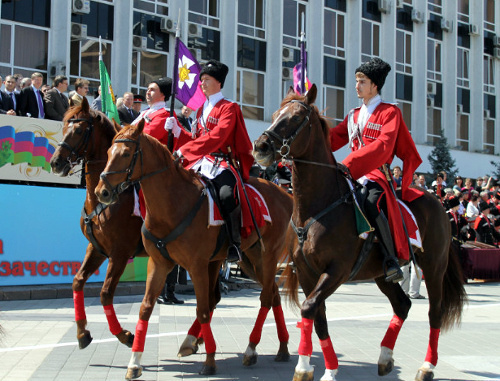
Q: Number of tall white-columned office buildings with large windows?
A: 1